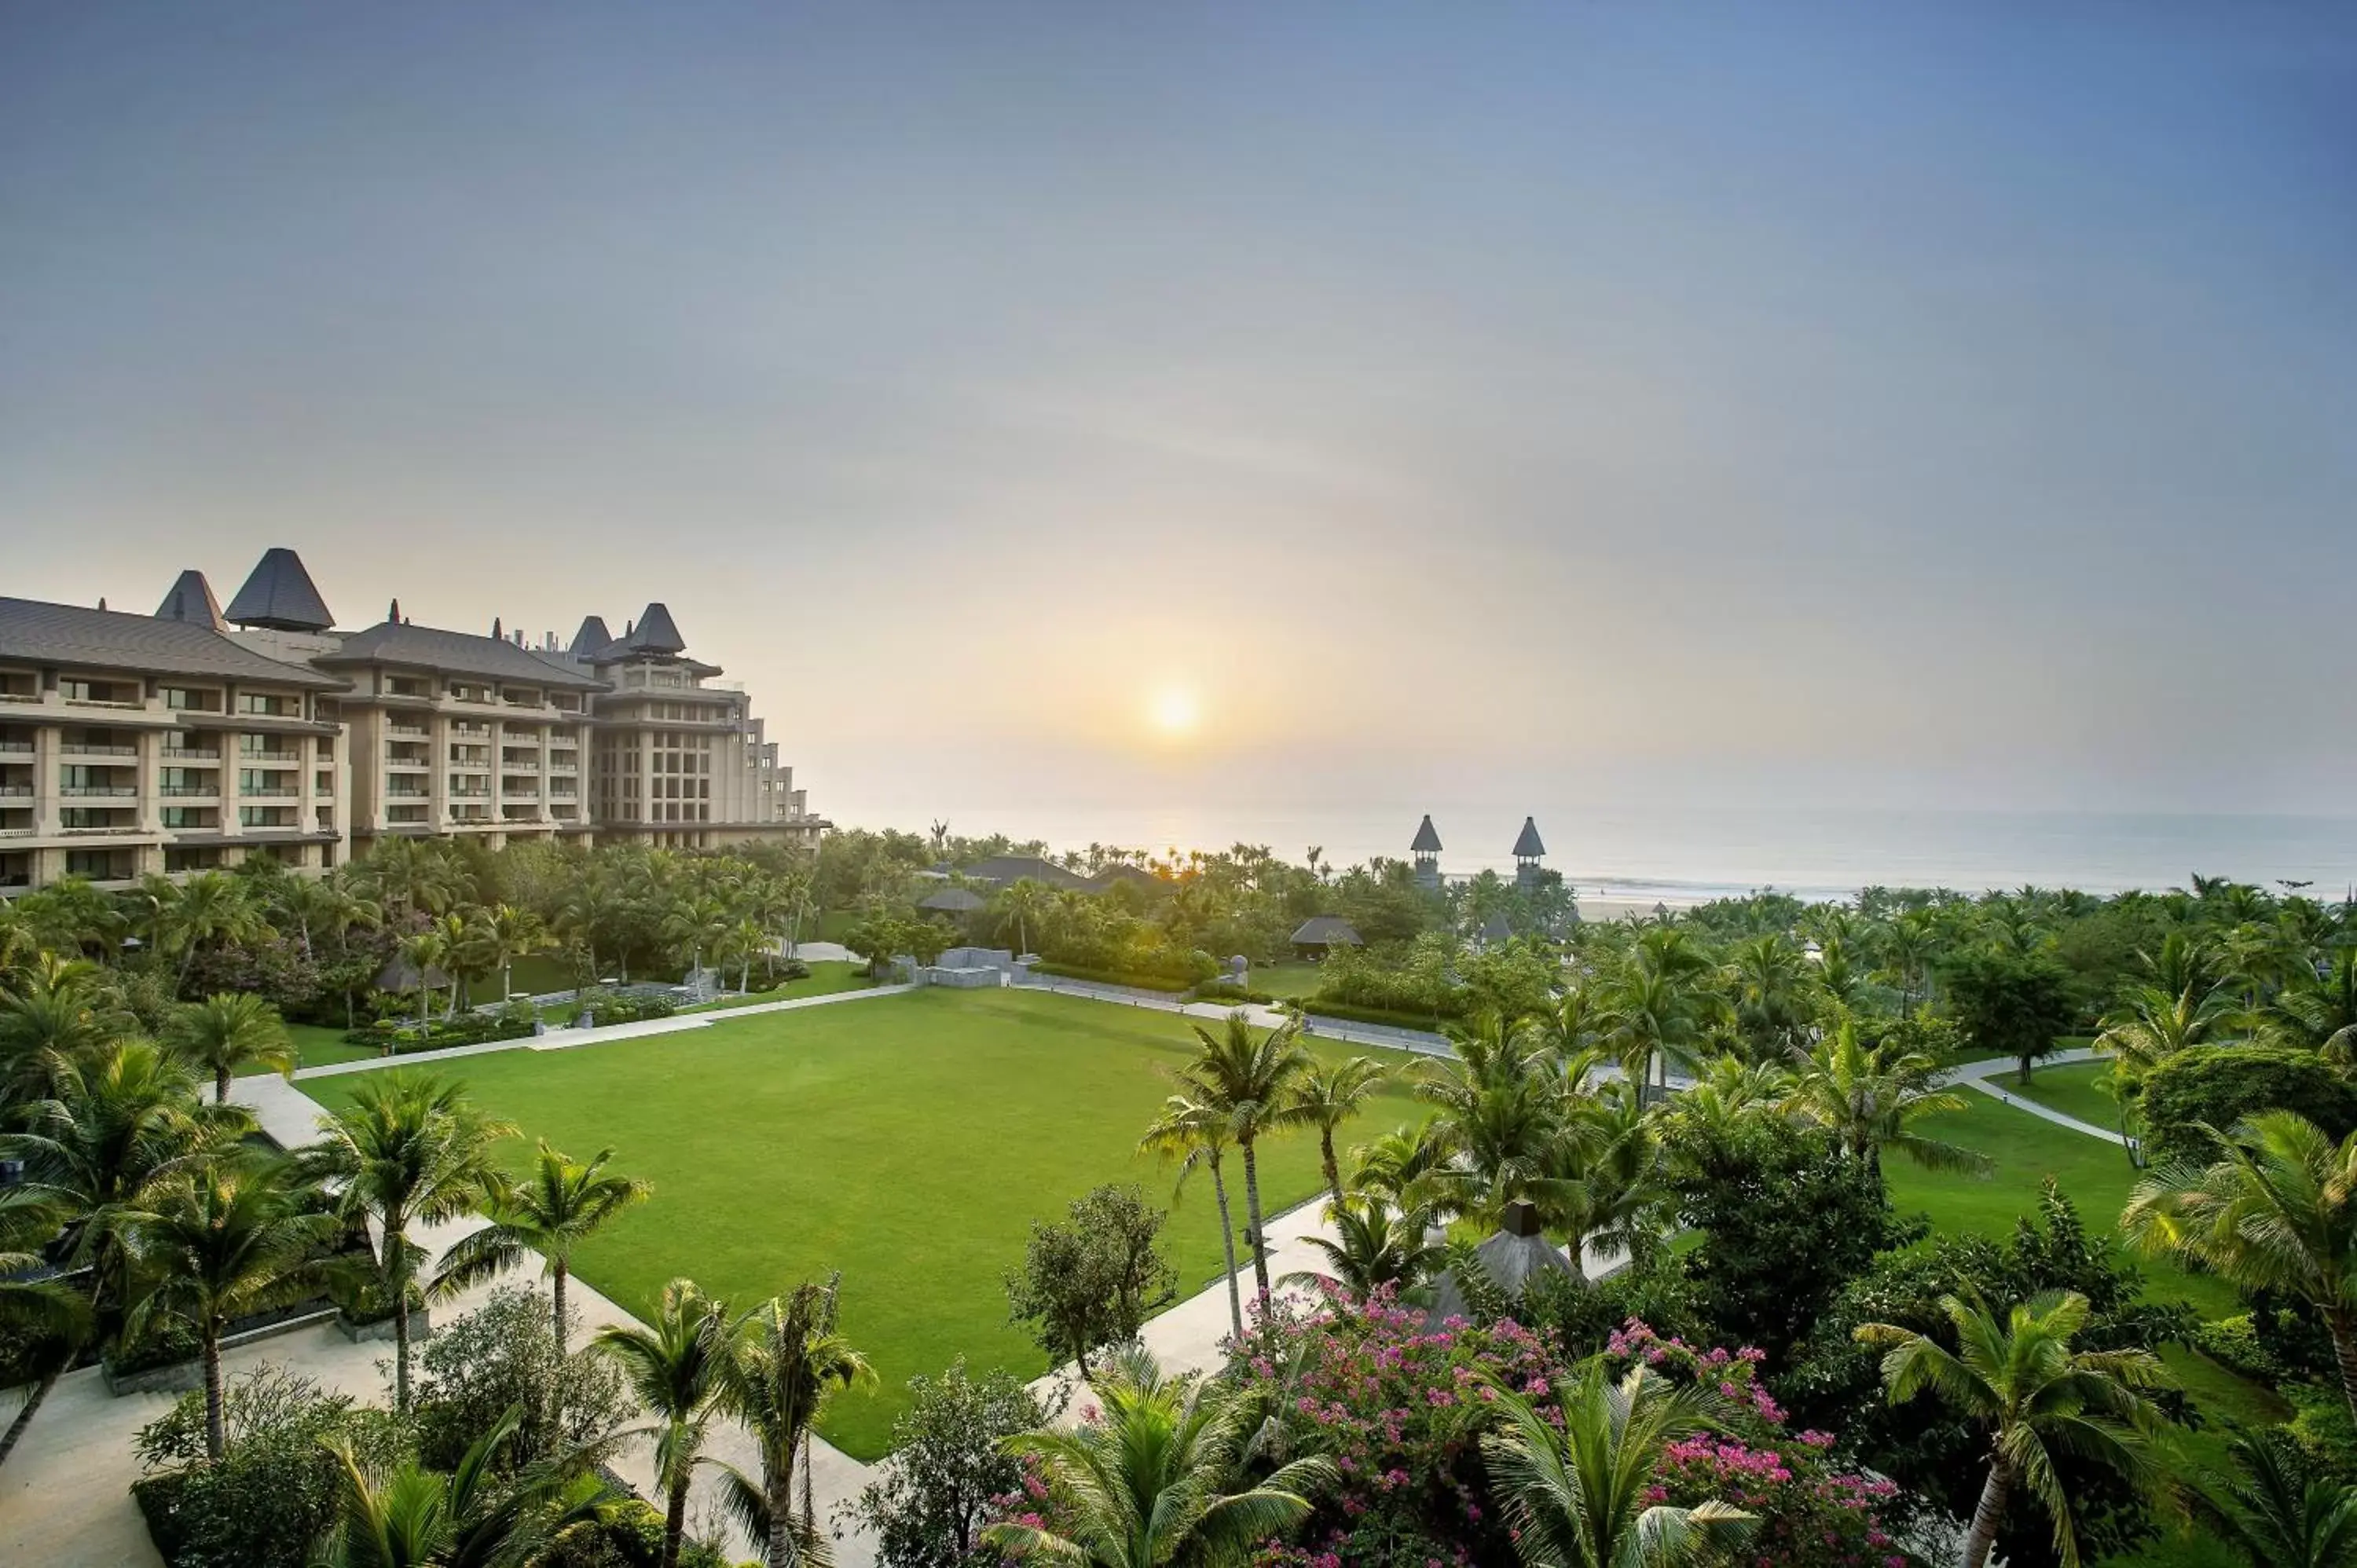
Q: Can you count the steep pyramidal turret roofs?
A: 6